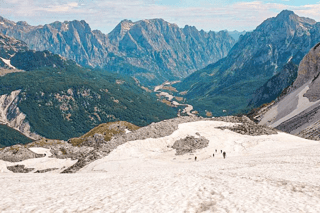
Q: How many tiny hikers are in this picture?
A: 5